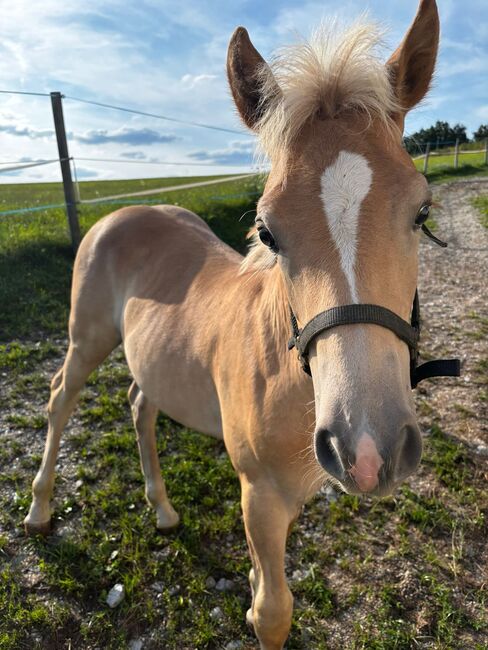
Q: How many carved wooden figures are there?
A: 0